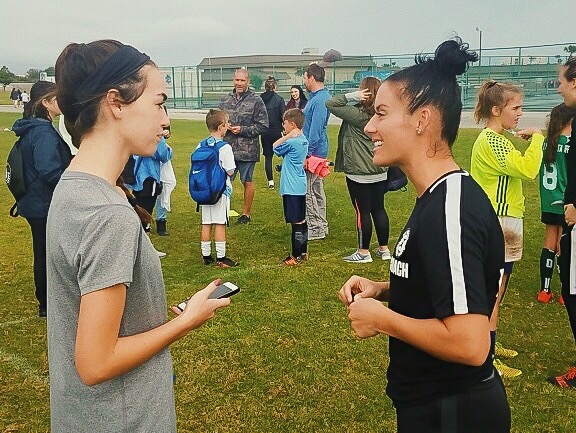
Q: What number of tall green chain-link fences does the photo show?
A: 1